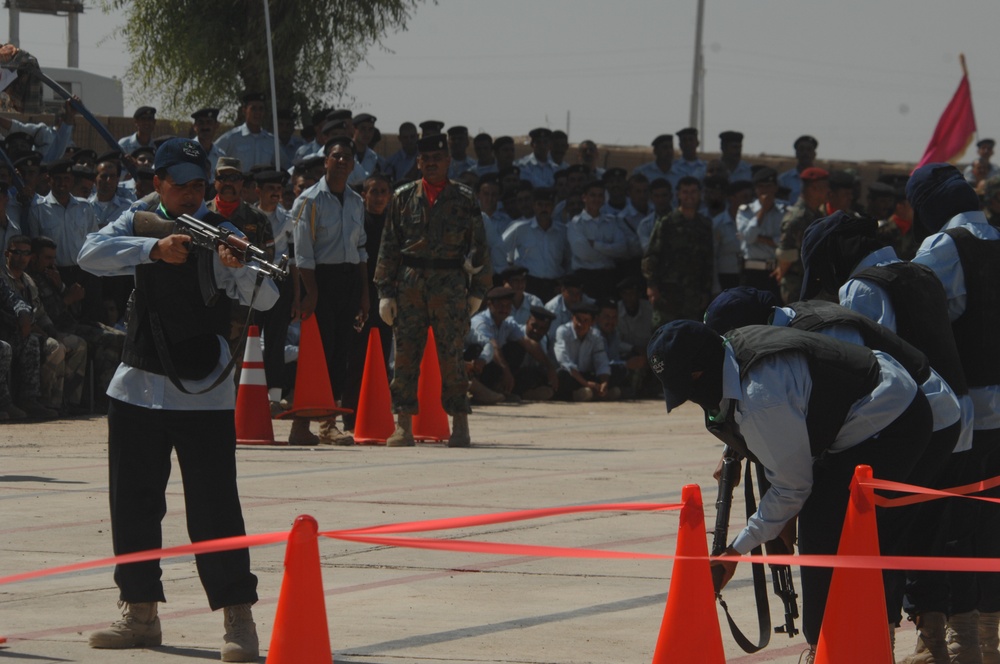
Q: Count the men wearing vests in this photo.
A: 5